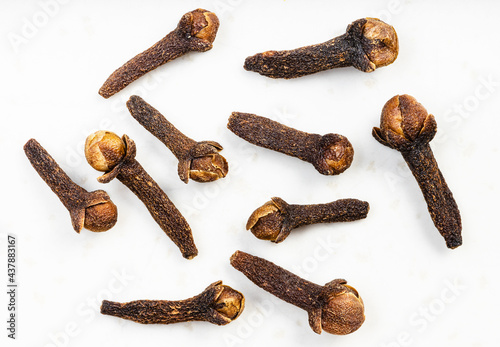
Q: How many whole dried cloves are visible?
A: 10